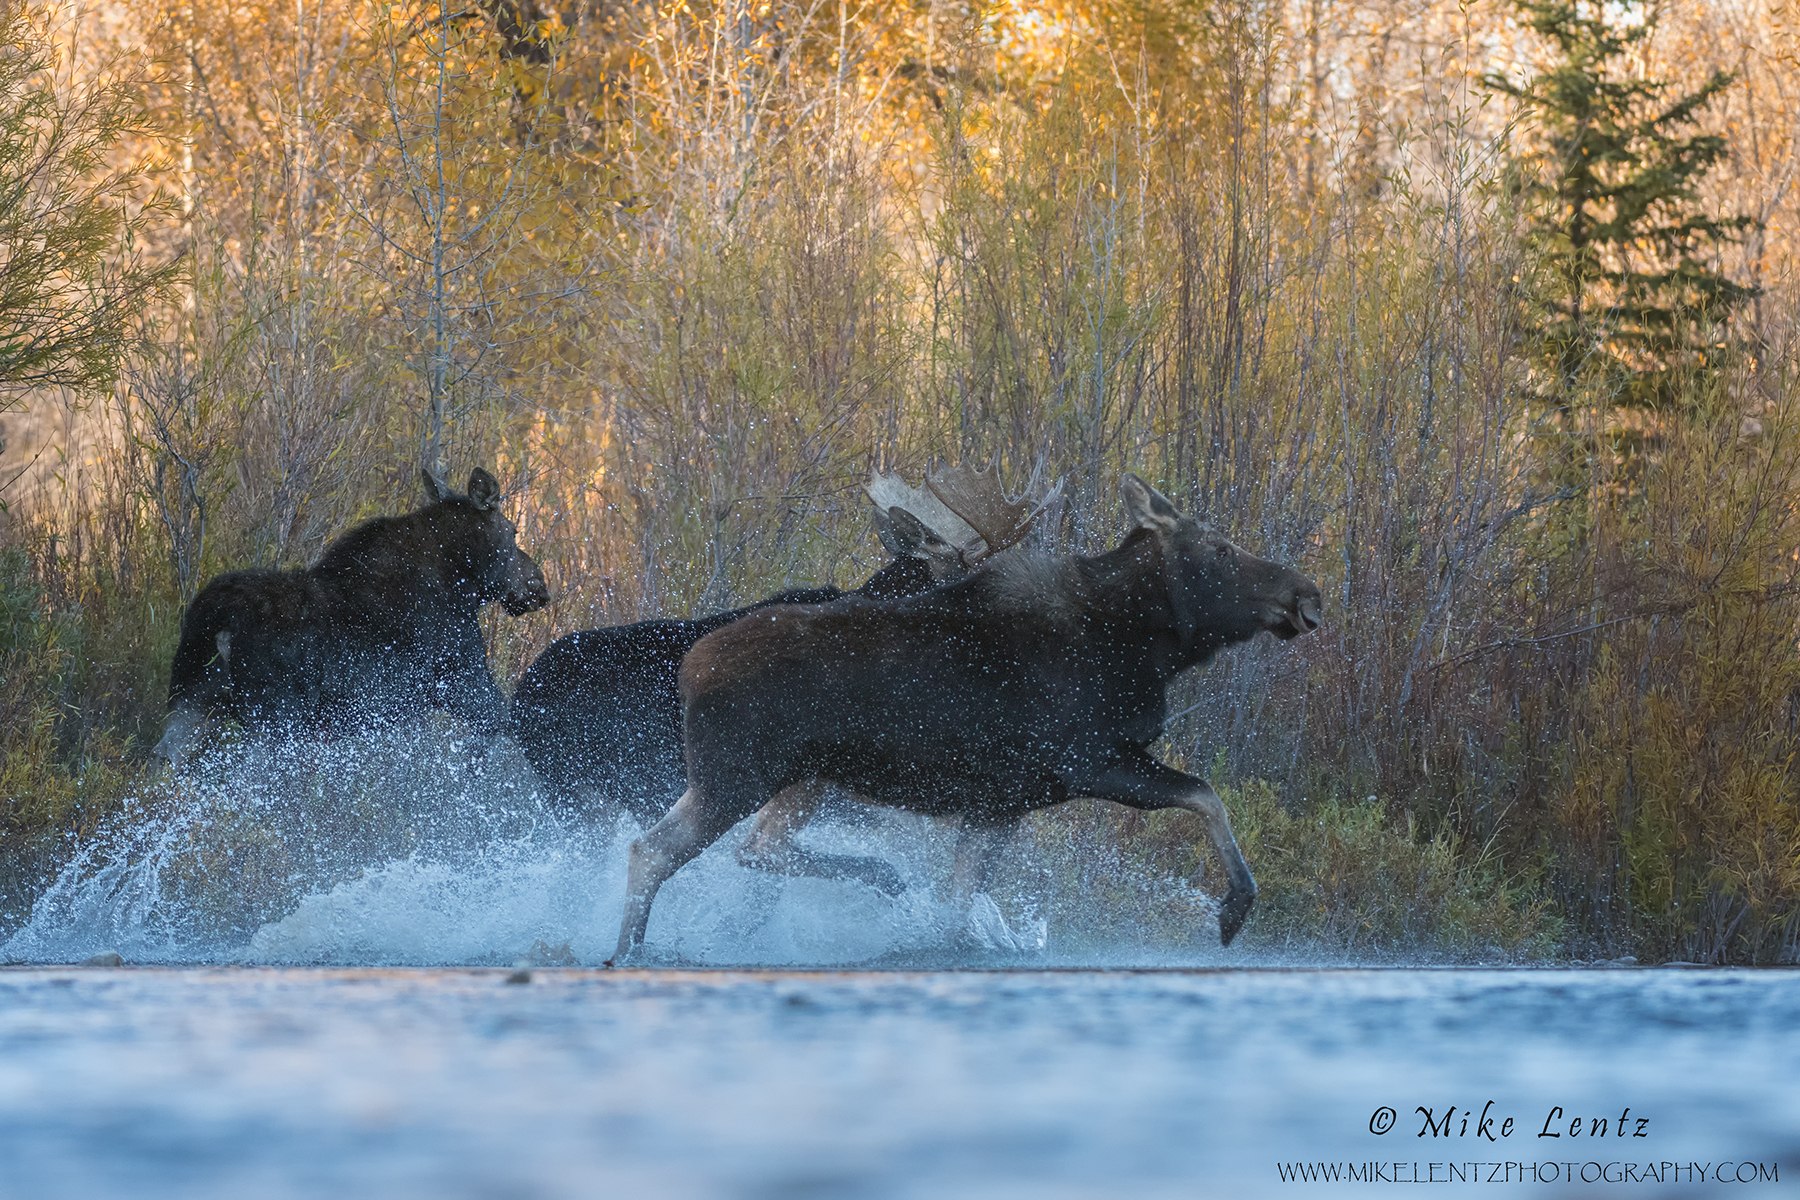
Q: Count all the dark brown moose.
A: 3